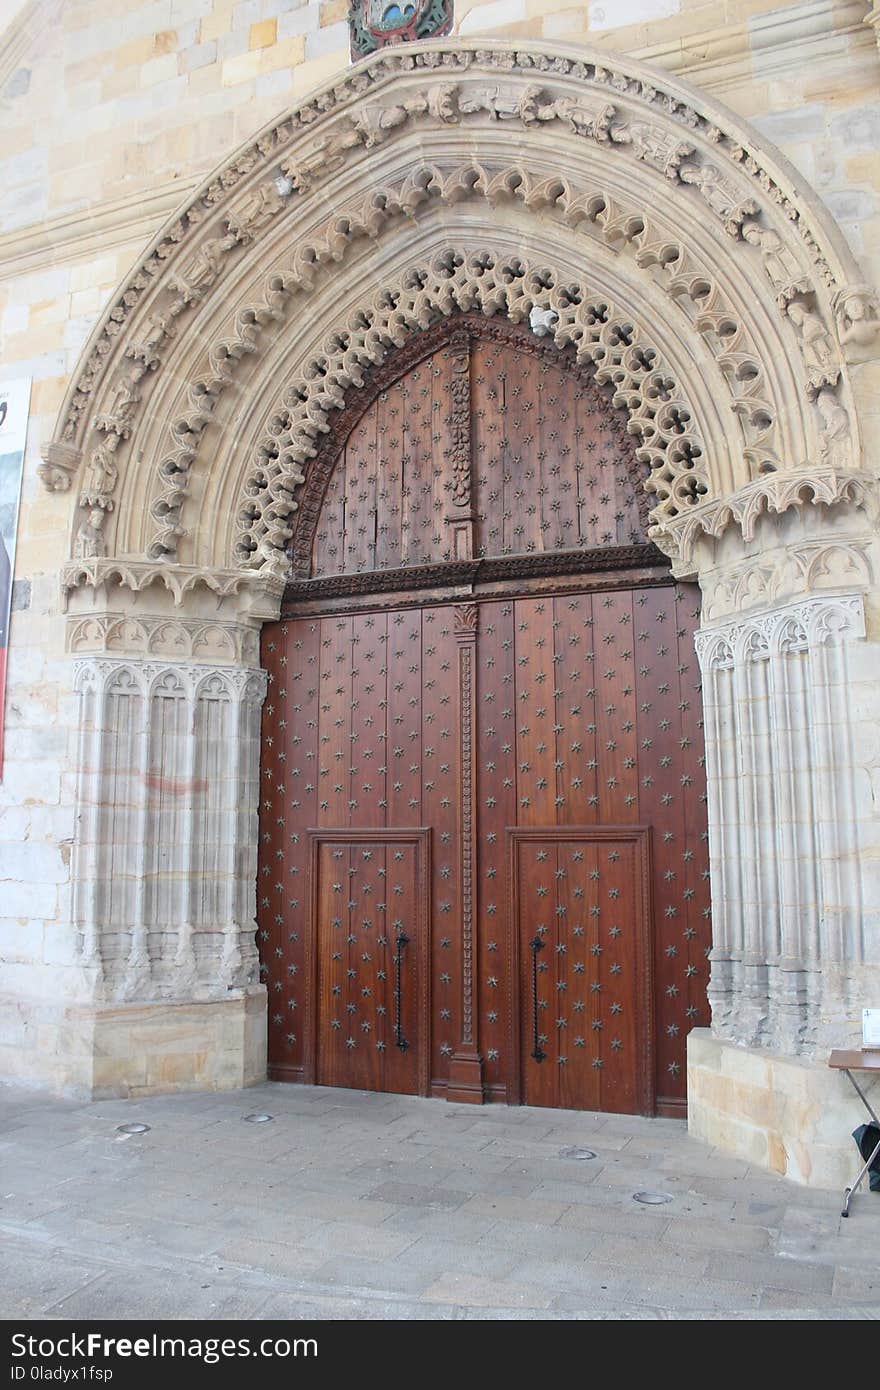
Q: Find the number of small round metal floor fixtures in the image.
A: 4